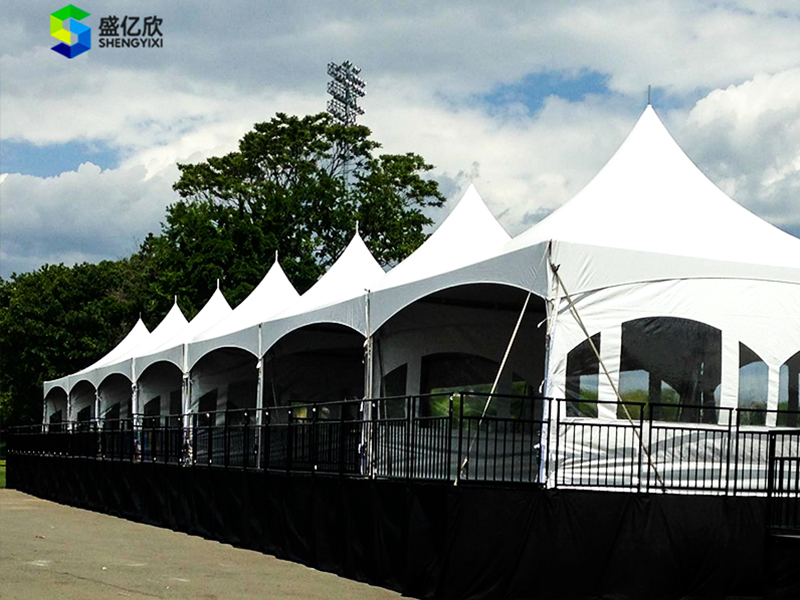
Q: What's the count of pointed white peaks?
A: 7